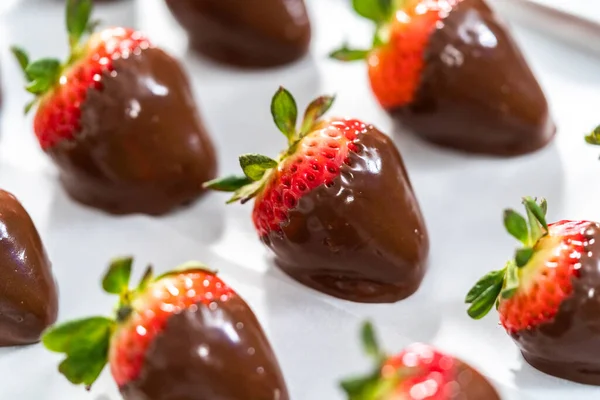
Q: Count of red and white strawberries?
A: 0